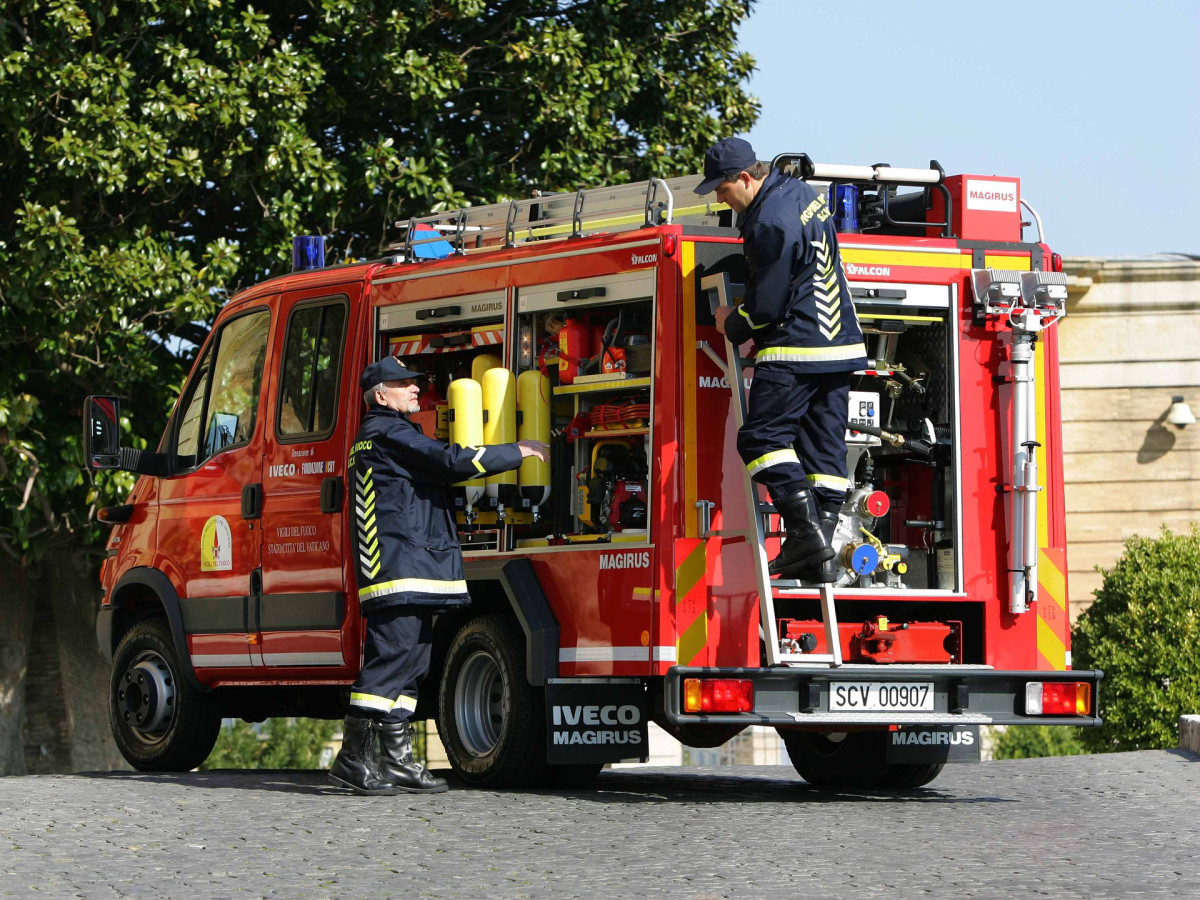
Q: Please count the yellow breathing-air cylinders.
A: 4